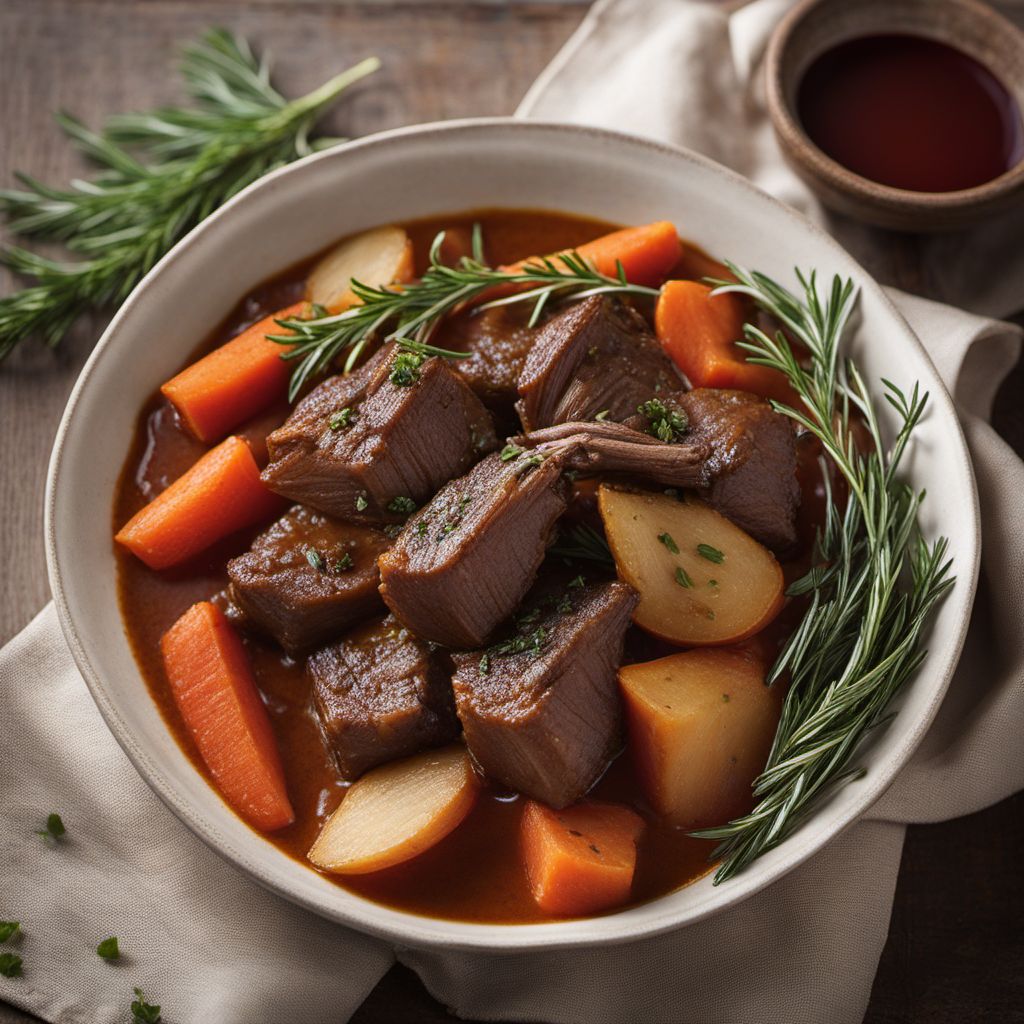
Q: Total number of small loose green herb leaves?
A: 5